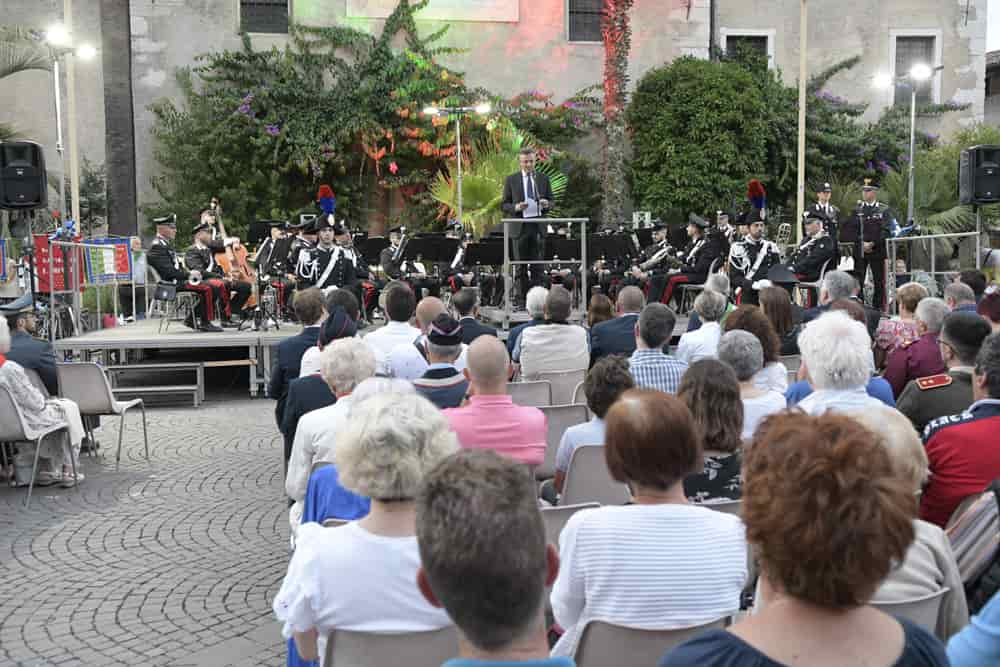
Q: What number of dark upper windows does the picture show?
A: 4